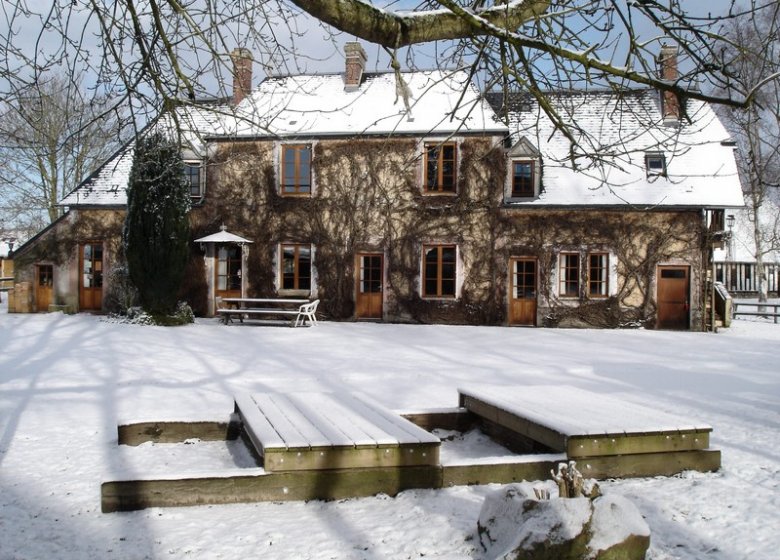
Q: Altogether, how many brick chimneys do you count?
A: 3